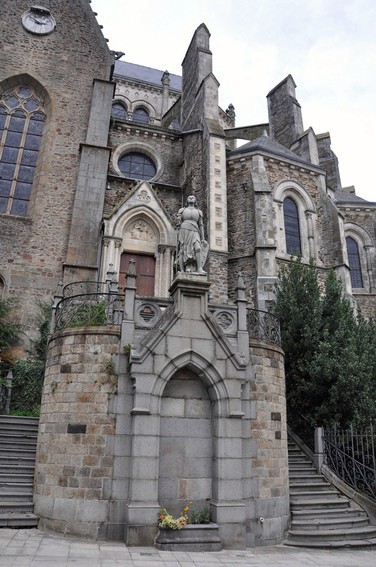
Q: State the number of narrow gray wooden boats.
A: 0